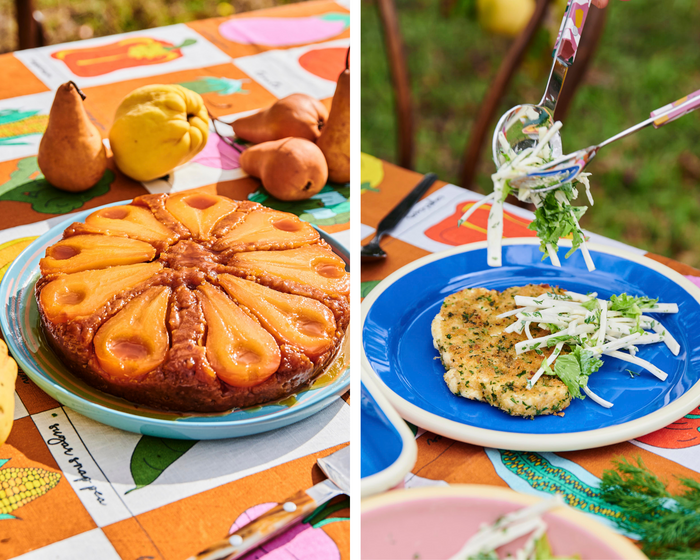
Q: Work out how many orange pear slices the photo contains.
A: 9